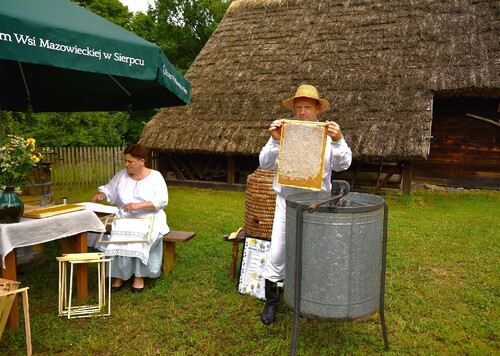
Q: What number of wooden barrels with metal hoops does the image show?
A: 1